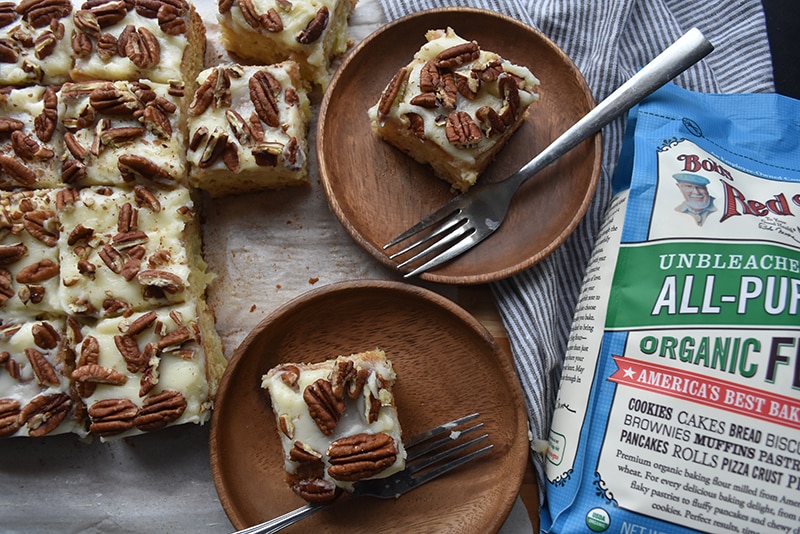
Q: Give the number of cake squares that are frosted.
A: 12